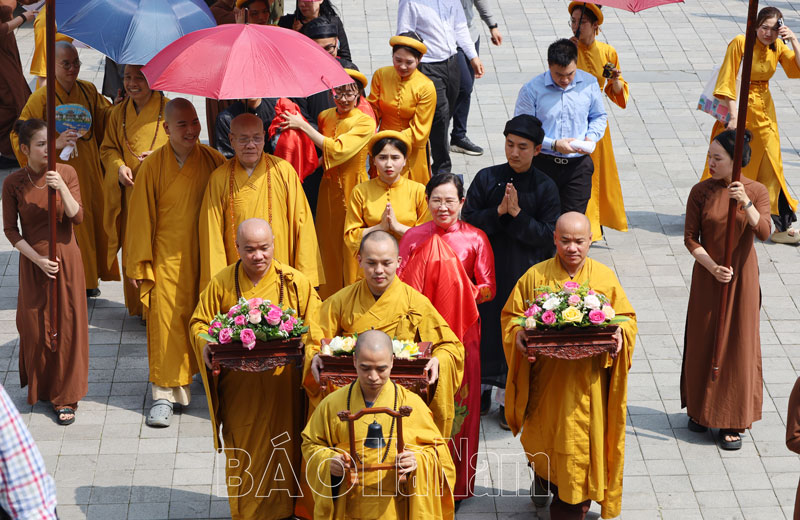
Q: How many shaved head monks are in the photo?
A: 8